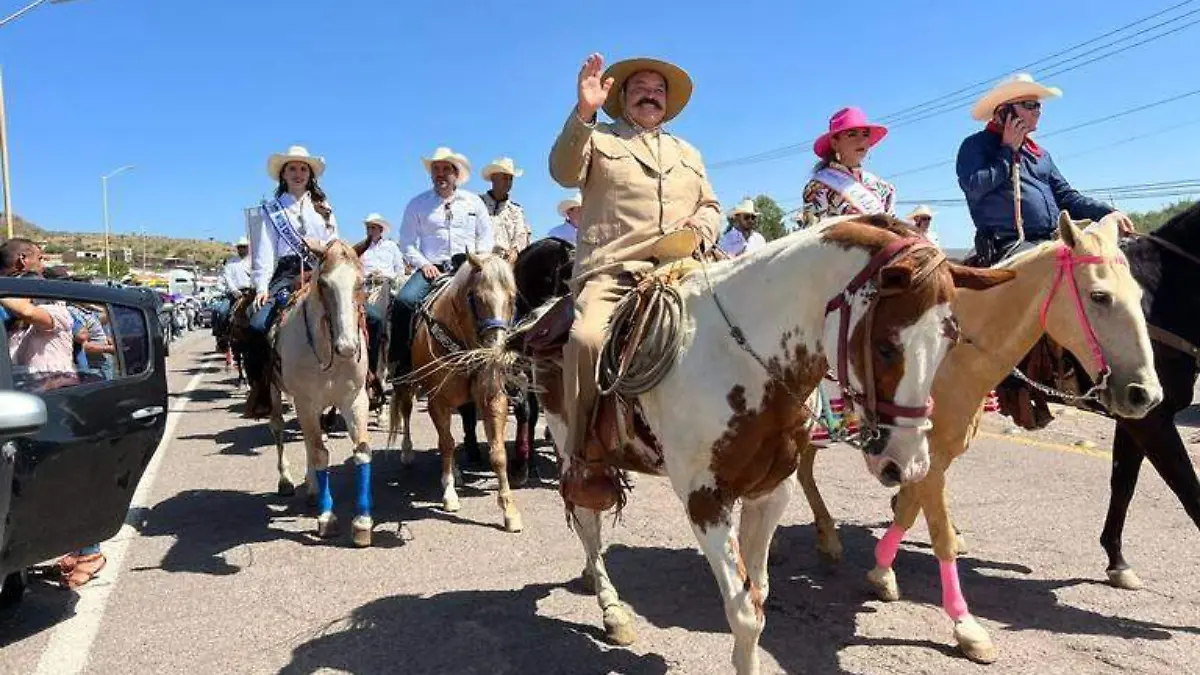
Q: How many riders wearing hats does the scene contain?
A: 11